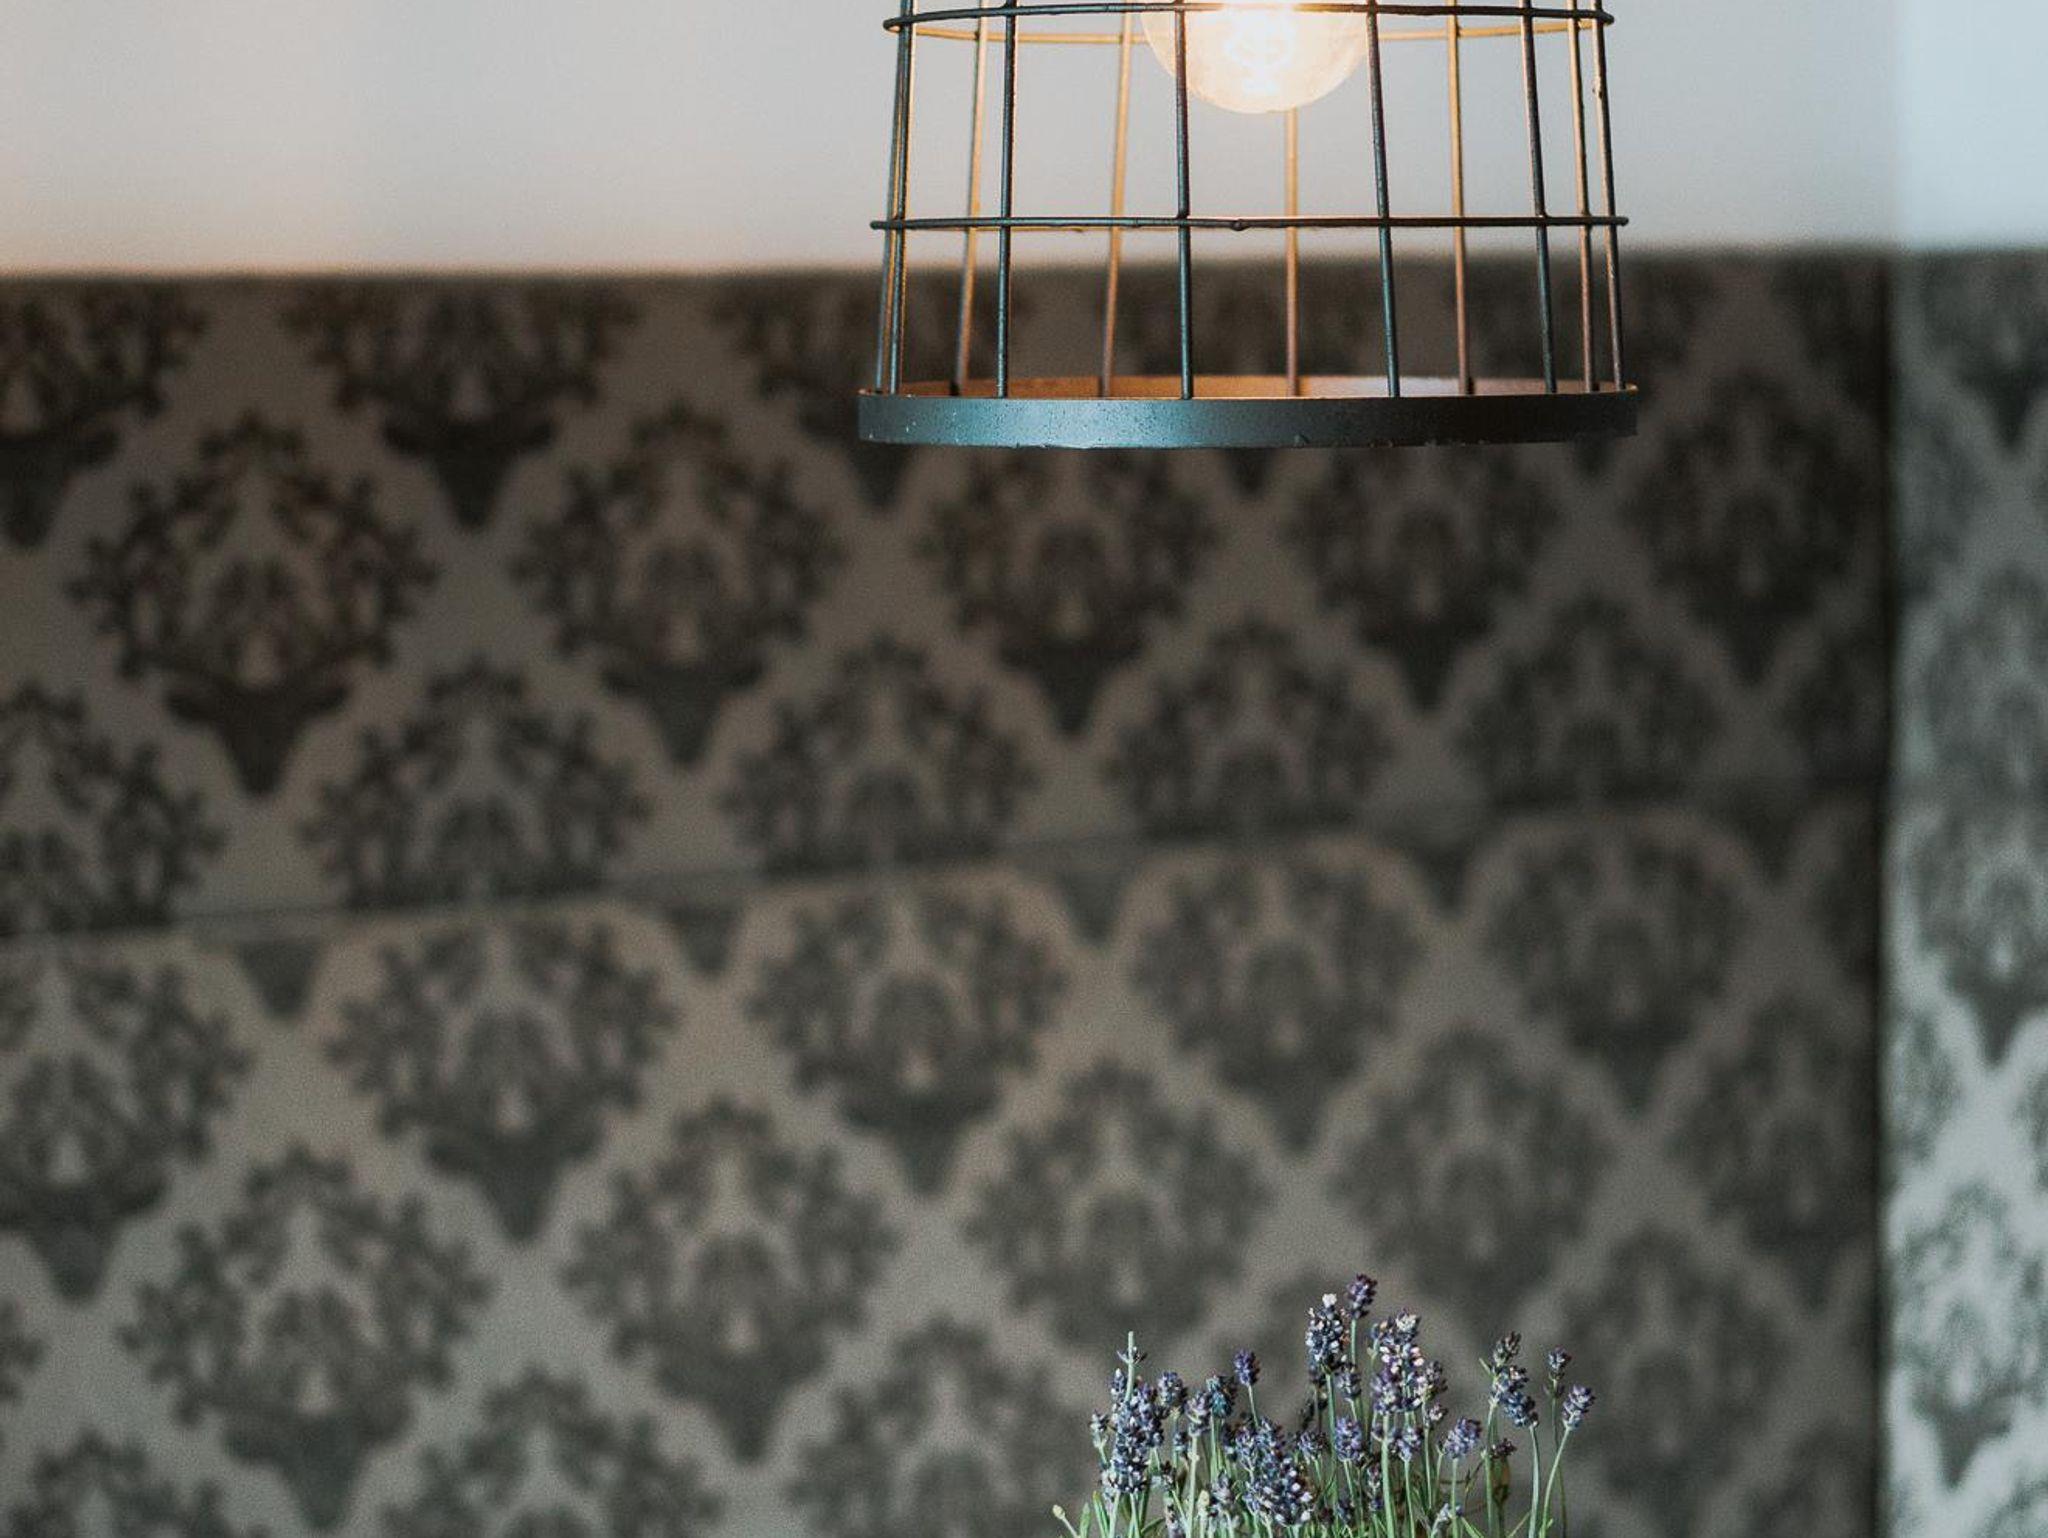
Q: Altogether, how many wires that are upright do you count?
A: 12